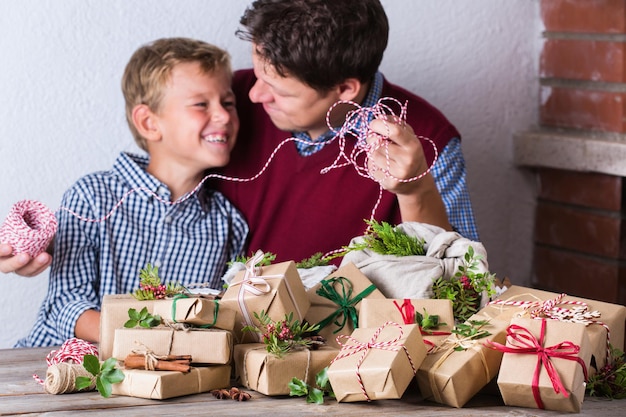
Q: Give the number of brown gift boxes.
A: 12